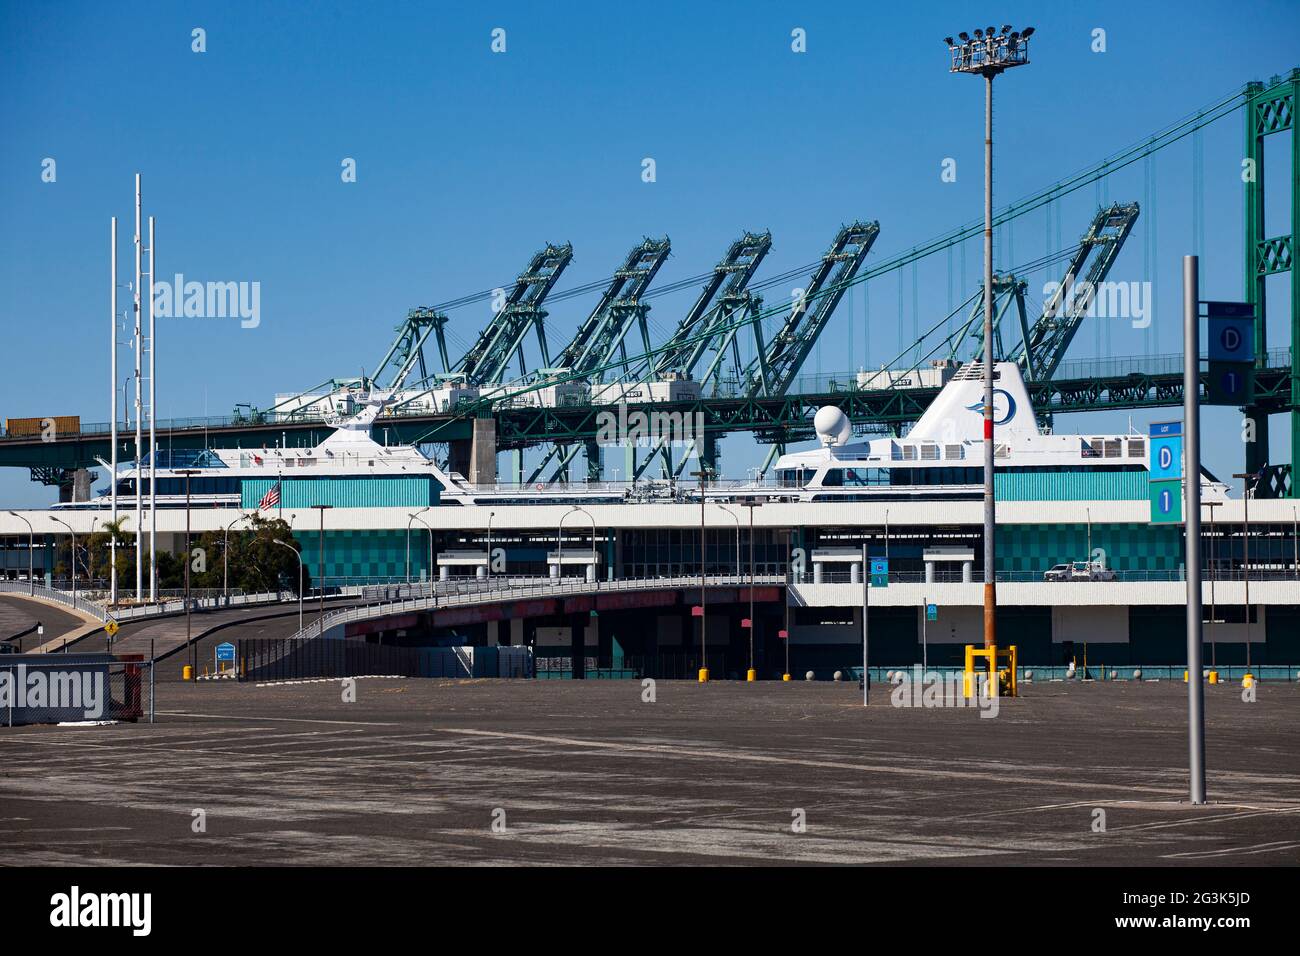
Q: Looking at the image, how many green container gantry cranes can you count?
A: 5